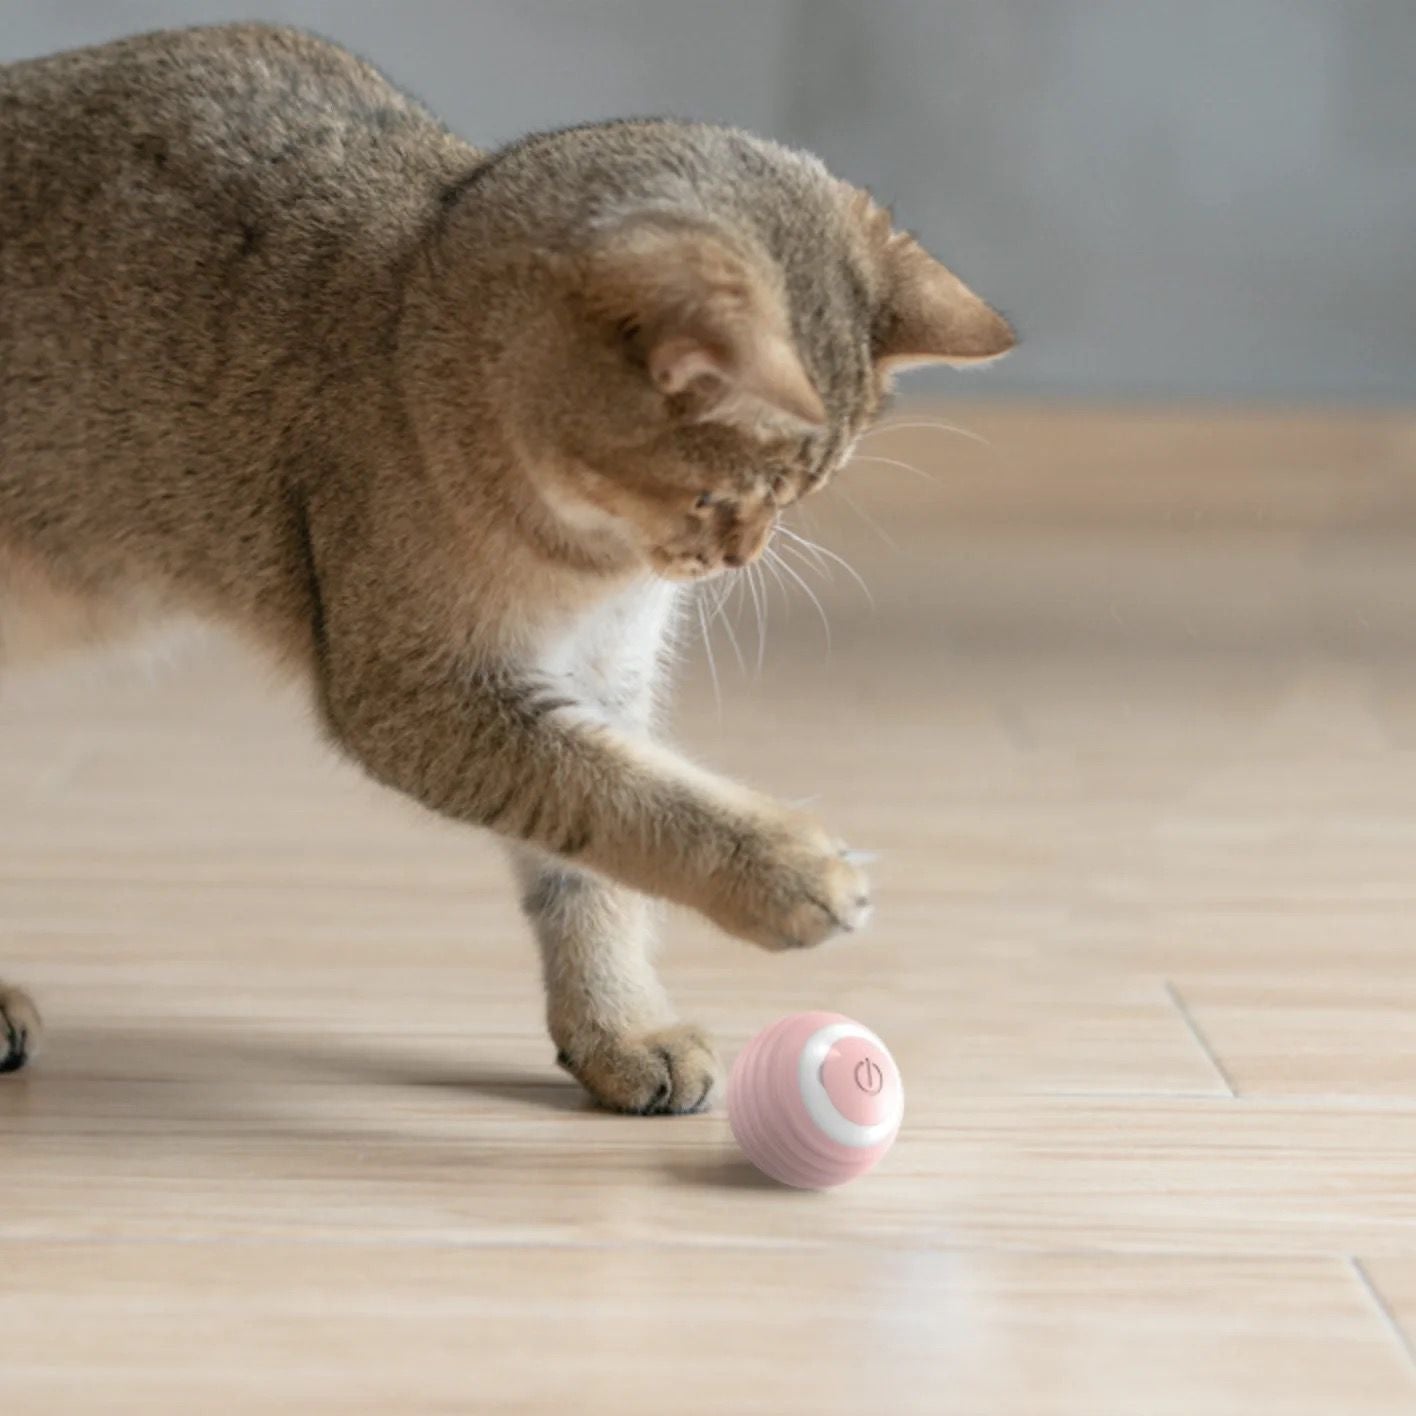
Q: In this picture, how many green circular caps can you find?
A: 0